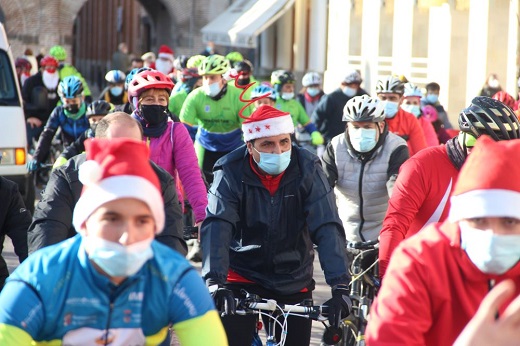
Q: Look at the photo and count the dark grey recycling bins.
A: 0